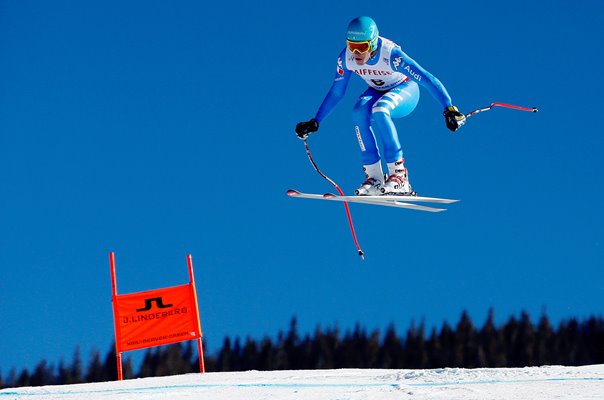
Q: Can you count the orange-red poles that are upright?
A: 2